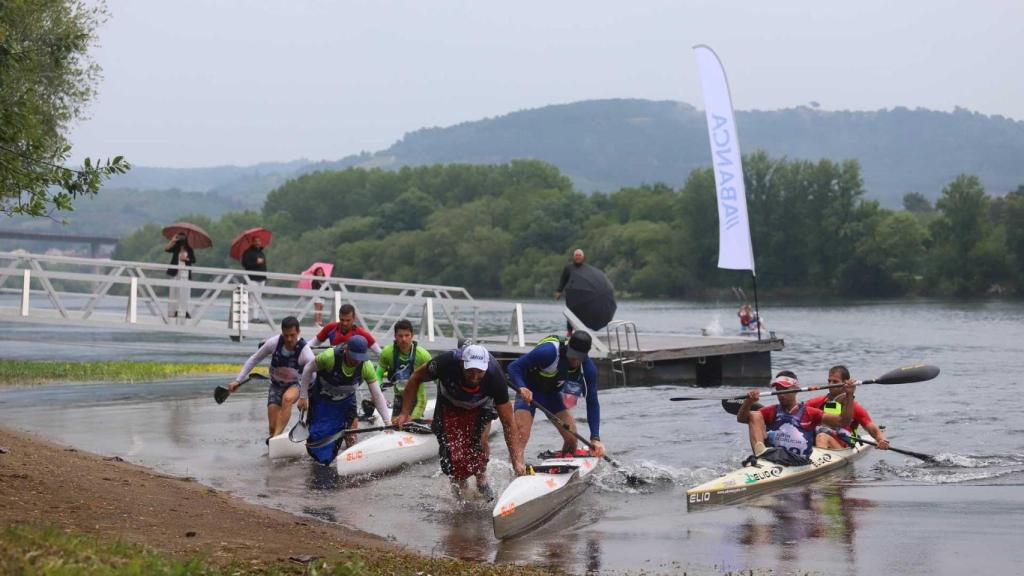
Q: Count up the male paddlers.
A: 8